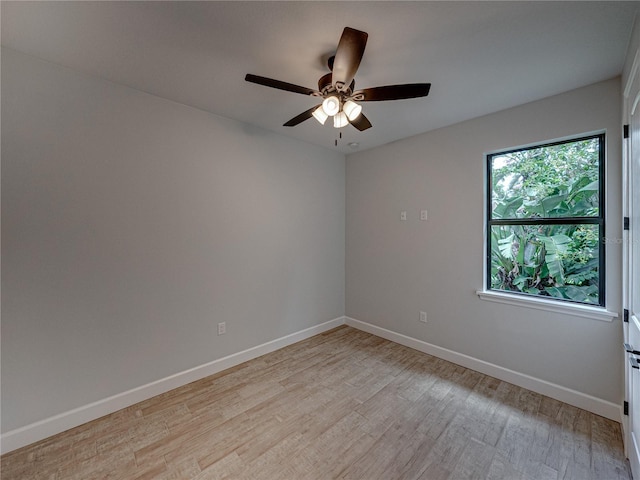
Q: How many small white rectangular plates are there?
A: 4